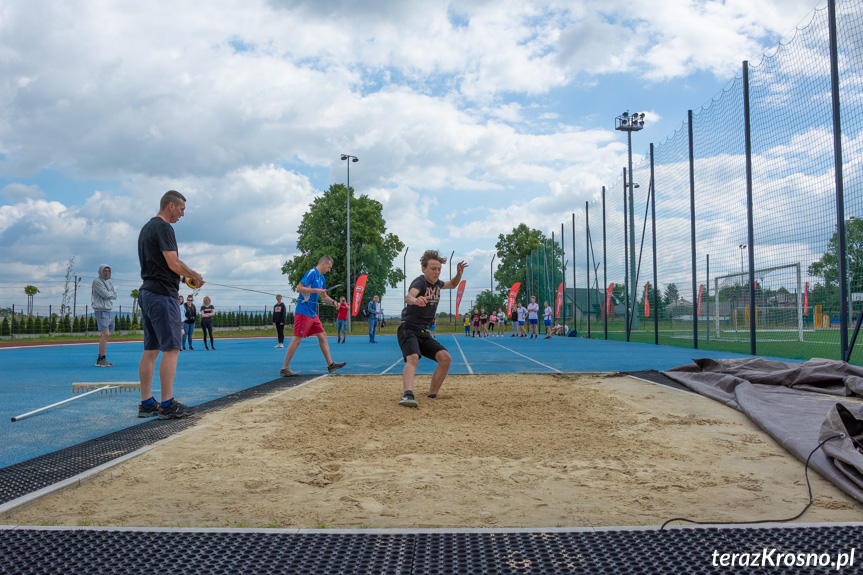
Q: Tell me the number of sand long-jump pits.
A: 1